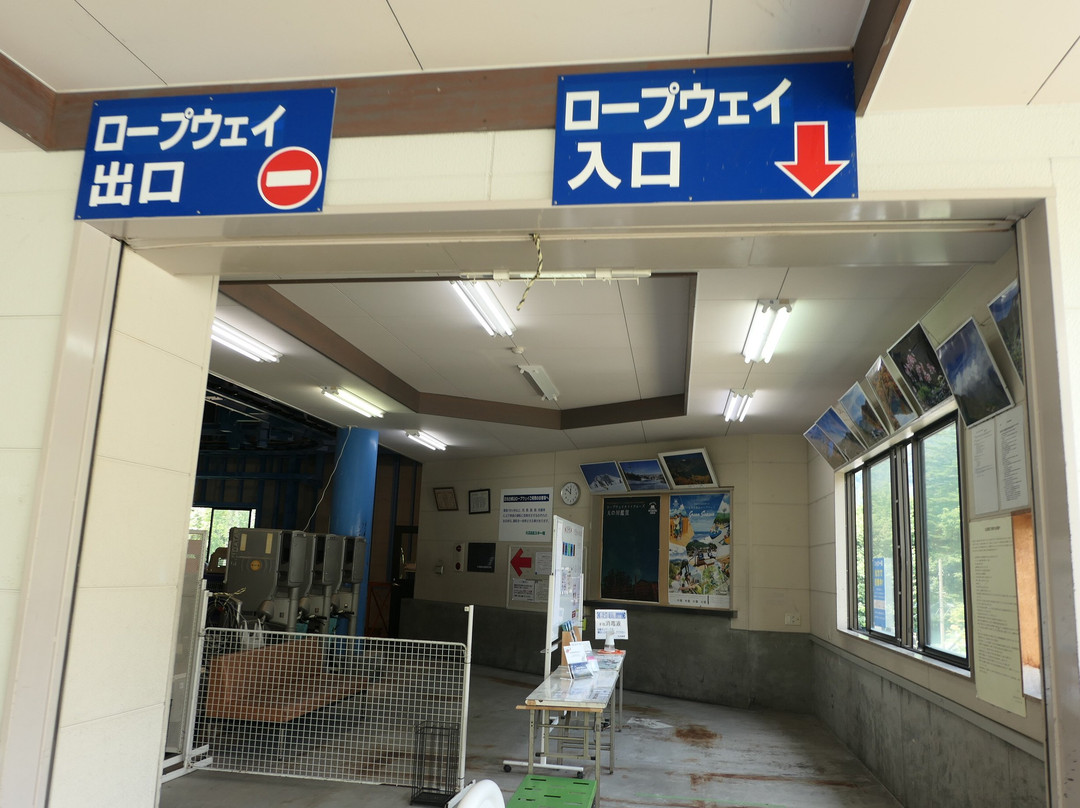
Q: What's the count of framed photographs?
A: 10